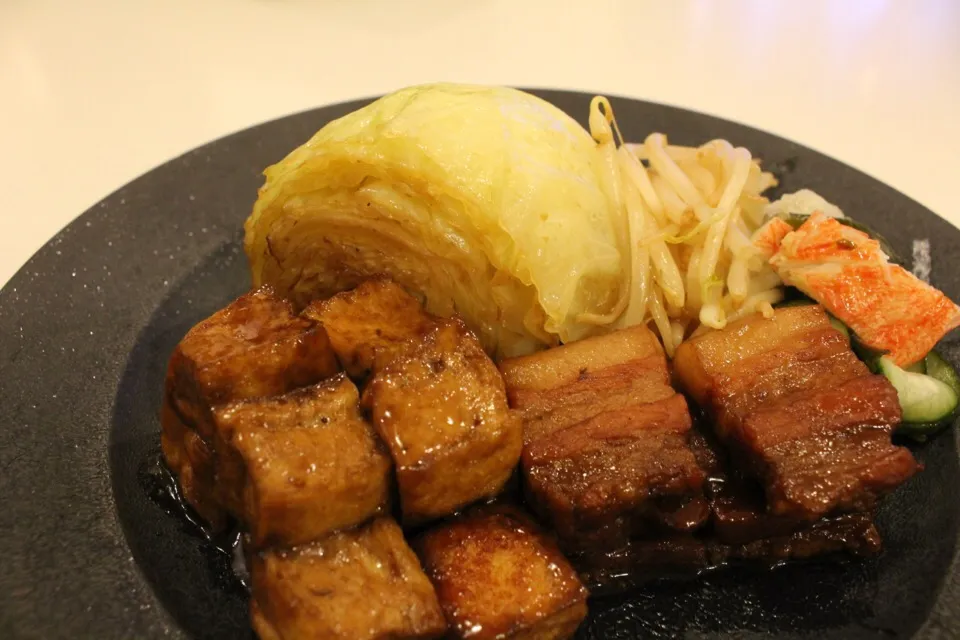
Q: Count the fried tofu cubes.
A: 6